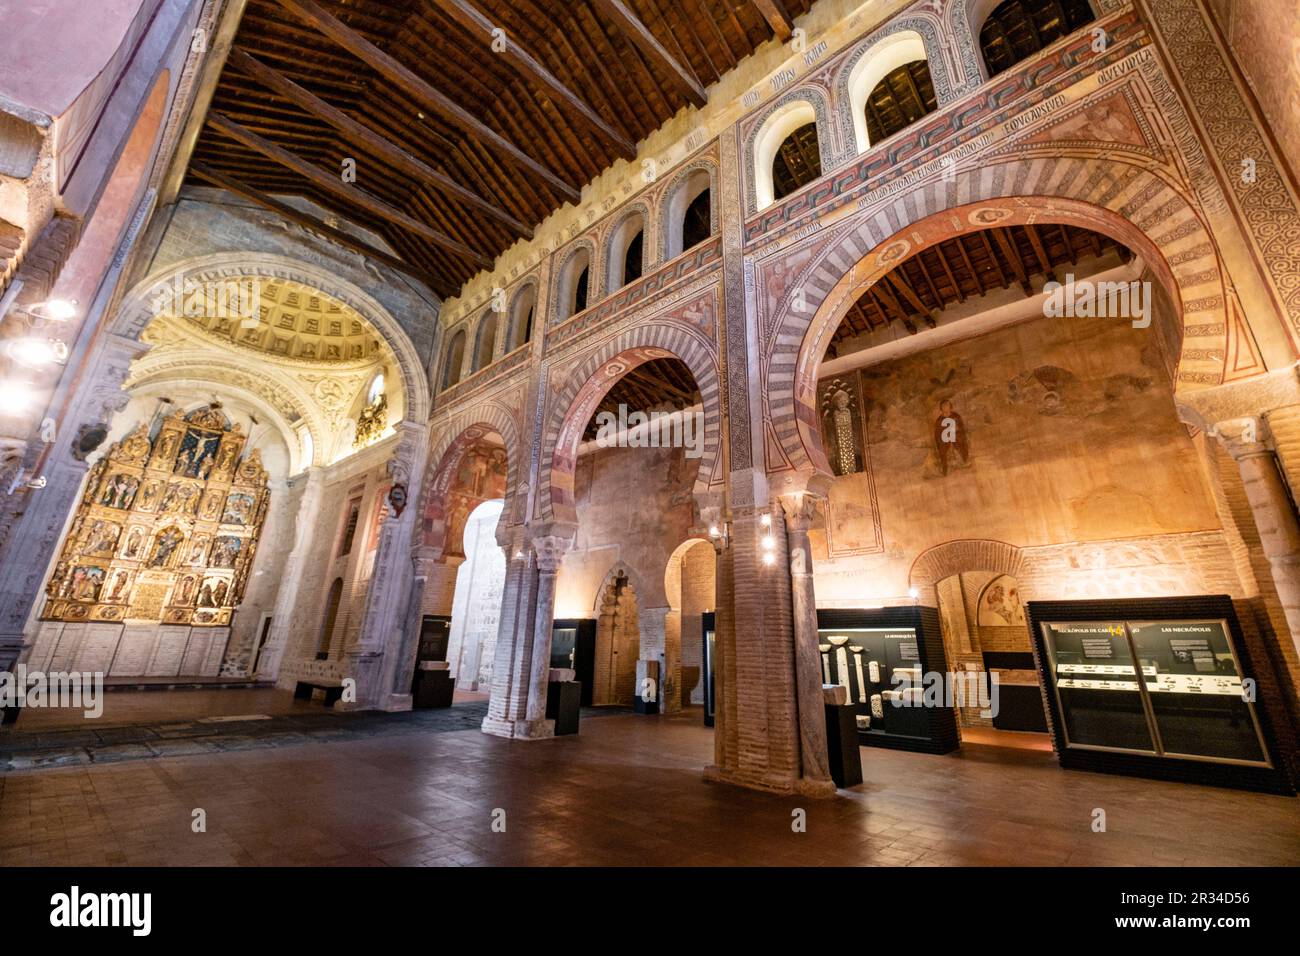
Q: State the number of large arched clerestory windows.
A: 9